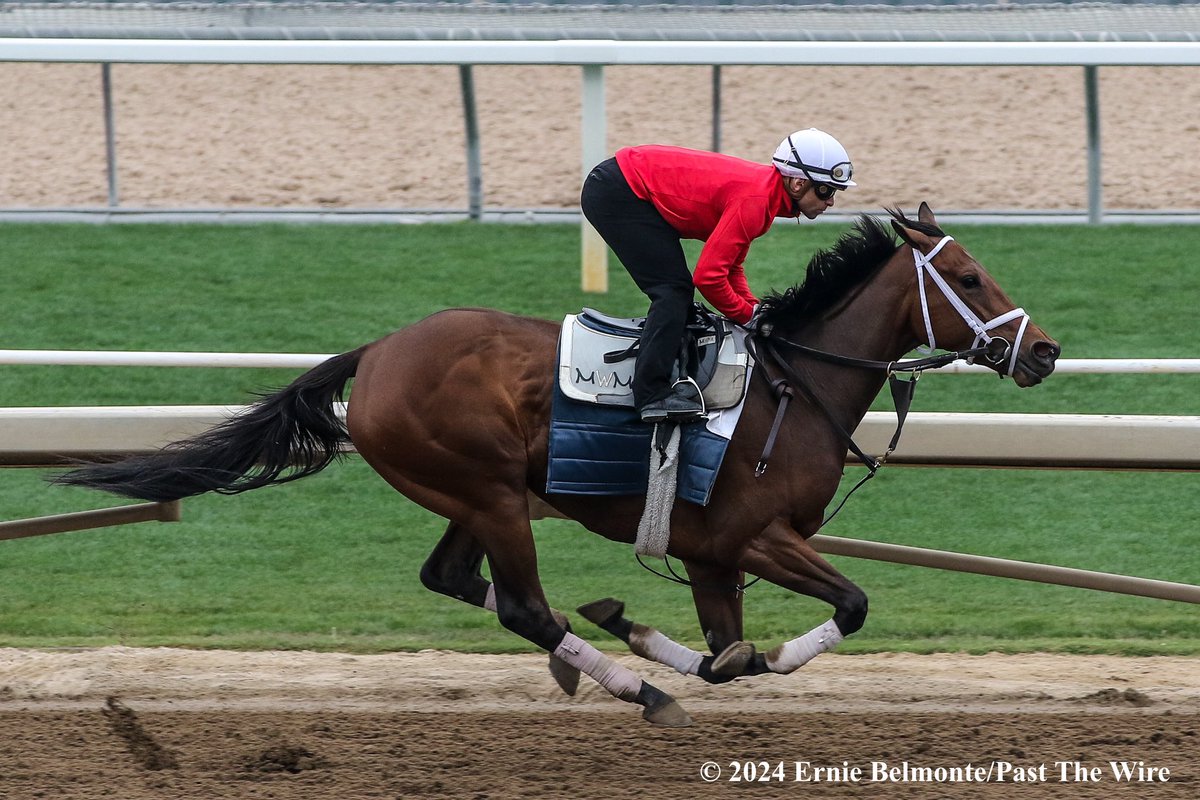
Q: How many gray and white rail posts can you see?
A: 5